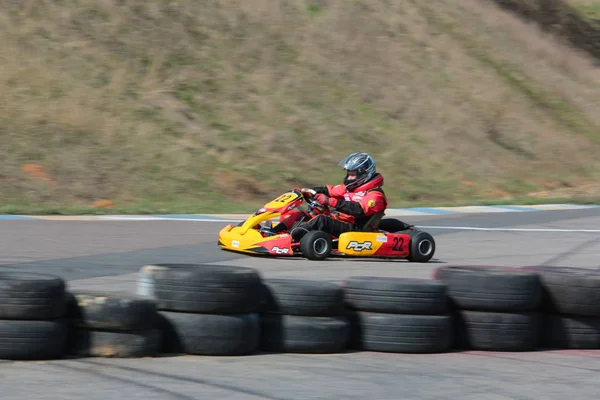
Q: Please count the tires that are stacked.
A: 14